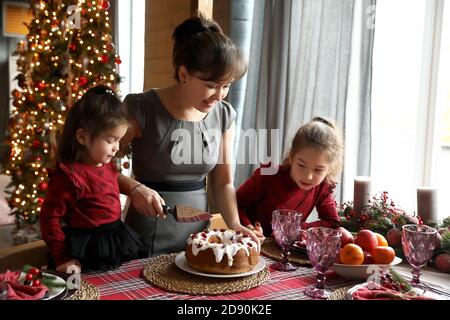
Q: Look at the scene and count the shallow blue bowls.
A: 0